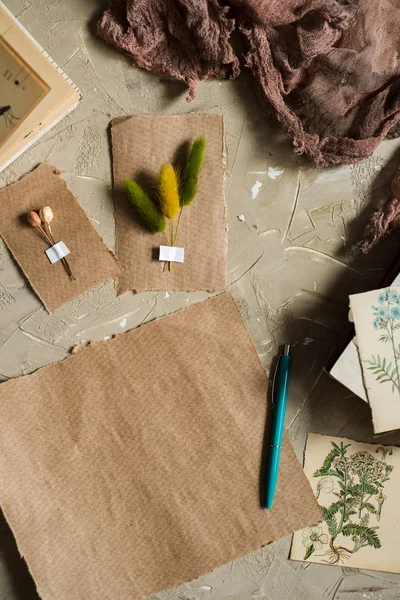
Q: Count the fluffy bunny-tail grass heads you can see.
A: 3